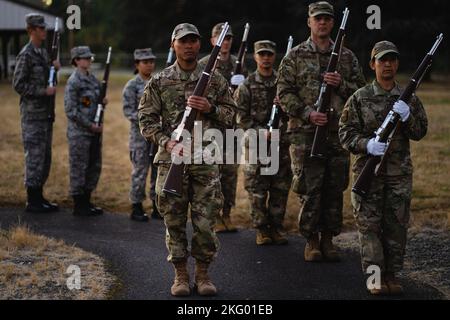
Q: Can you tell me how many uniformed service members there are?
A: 8